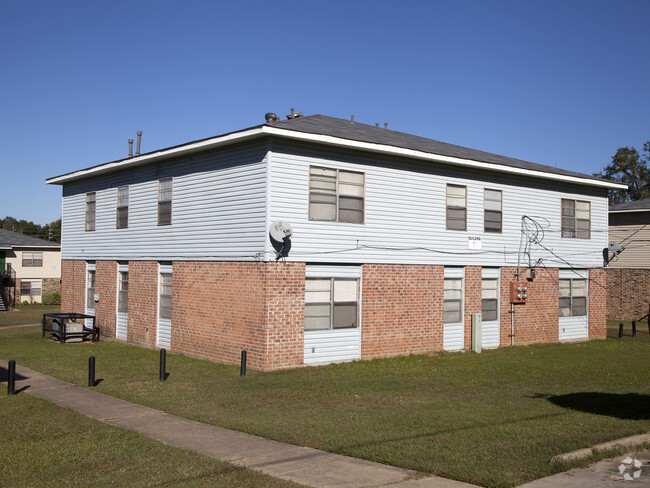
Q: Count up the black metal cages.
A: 1